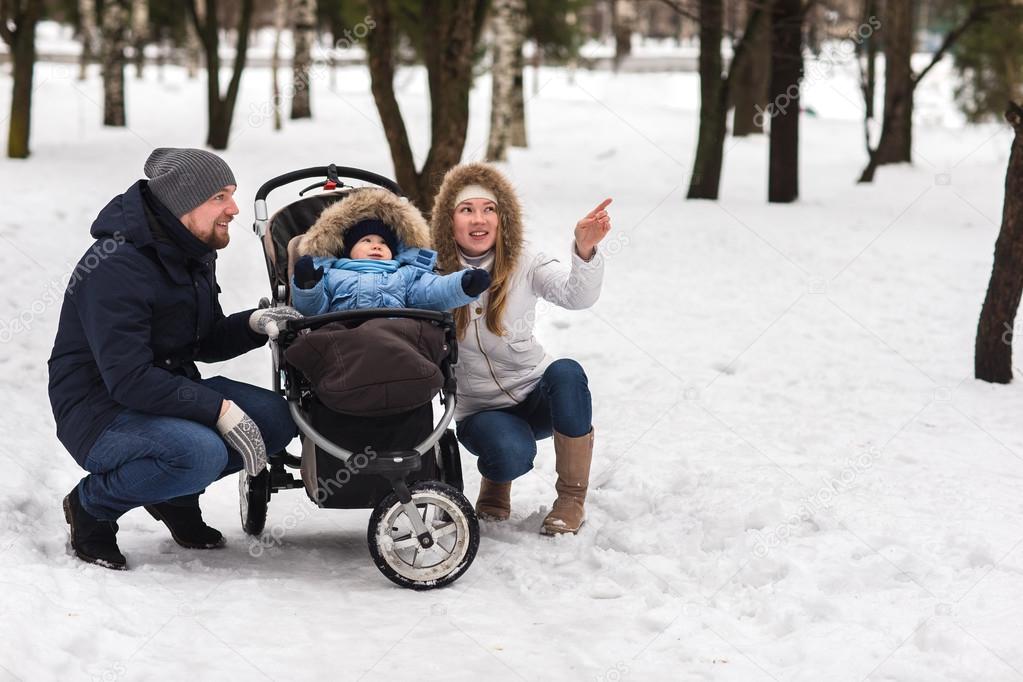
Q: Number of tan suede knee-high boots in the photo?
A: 2